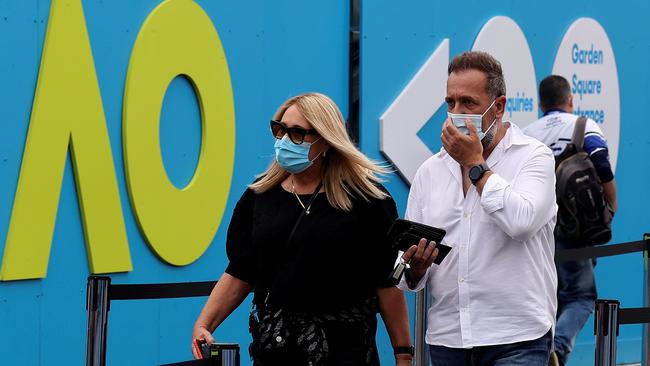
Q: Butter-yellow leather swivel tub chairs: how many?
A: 0